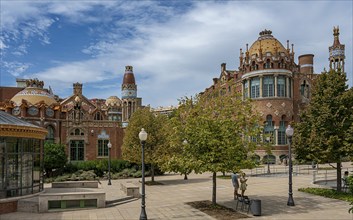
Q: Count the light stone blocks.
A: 3